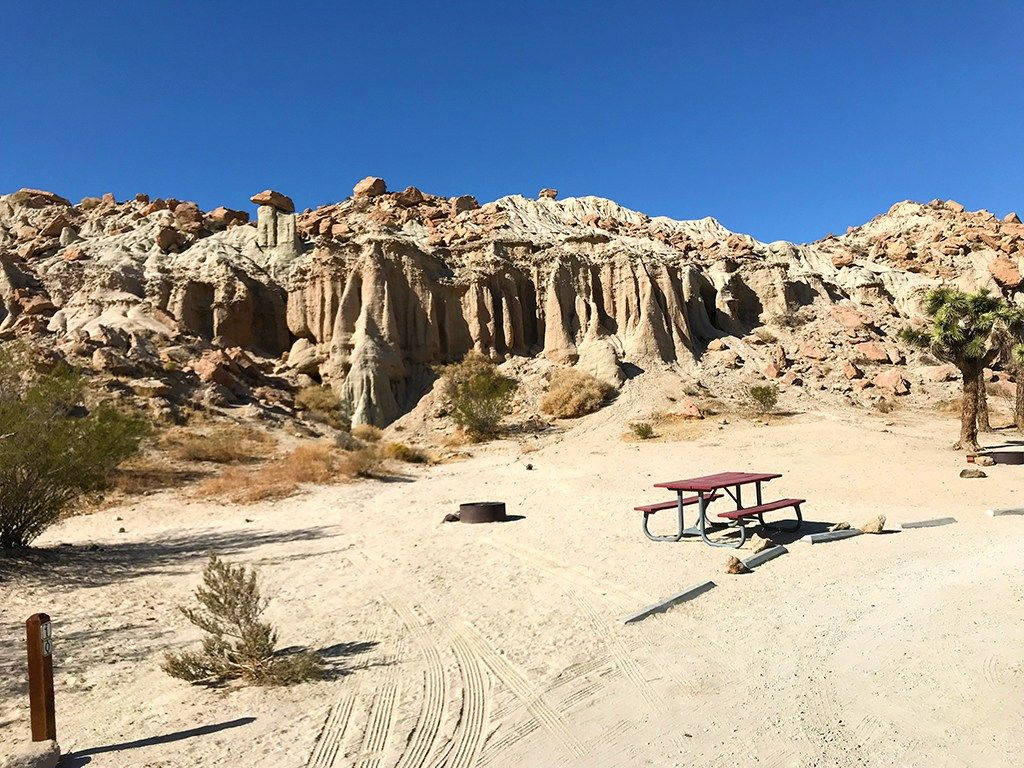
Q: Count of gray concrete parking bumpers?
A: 5